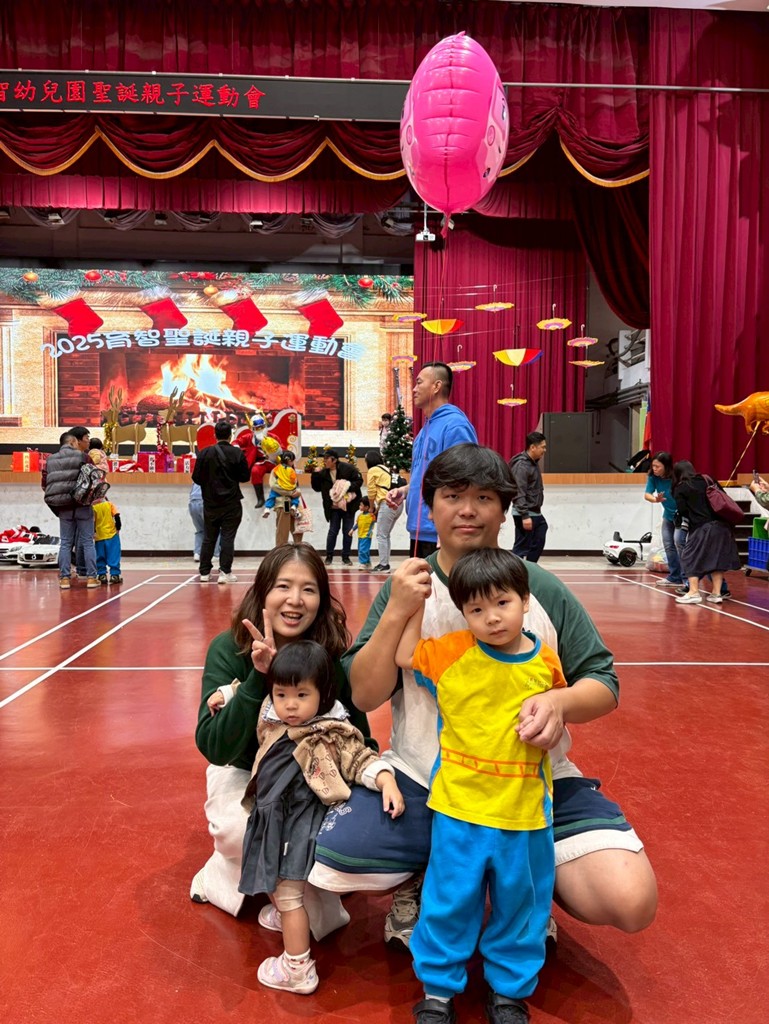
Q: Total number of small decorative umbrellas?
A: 10